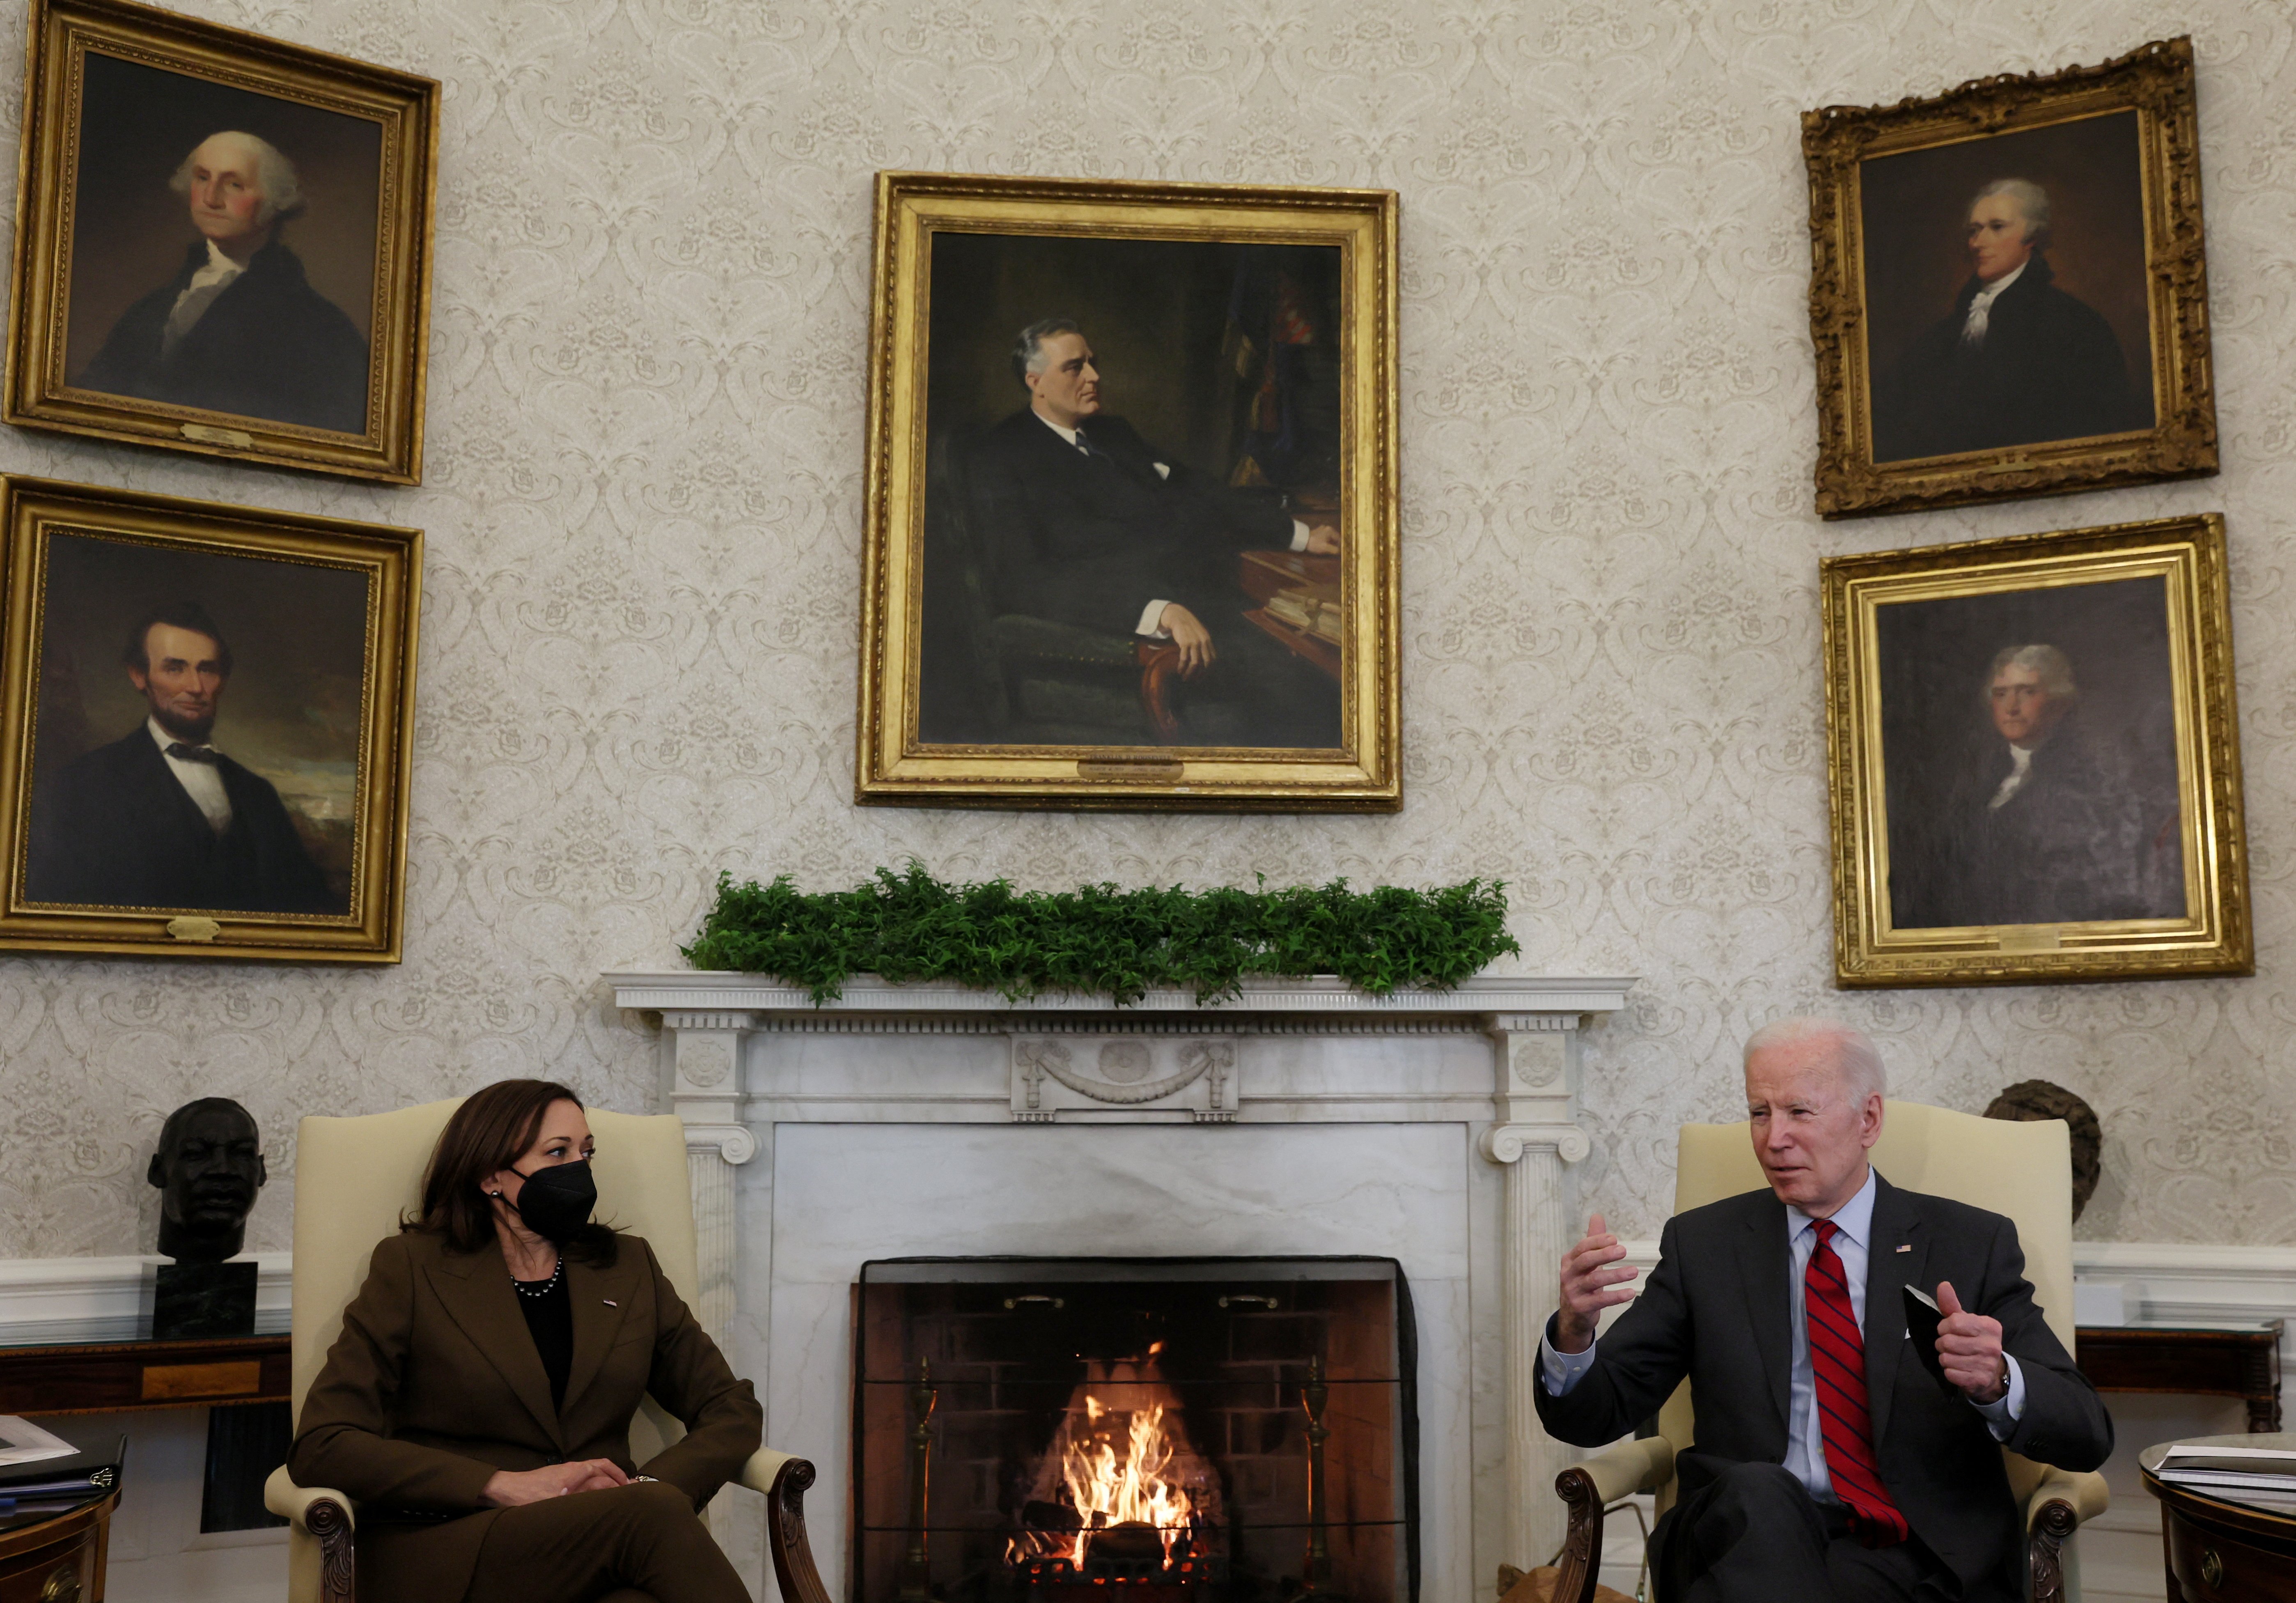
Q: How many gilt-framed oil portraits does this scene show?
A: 5